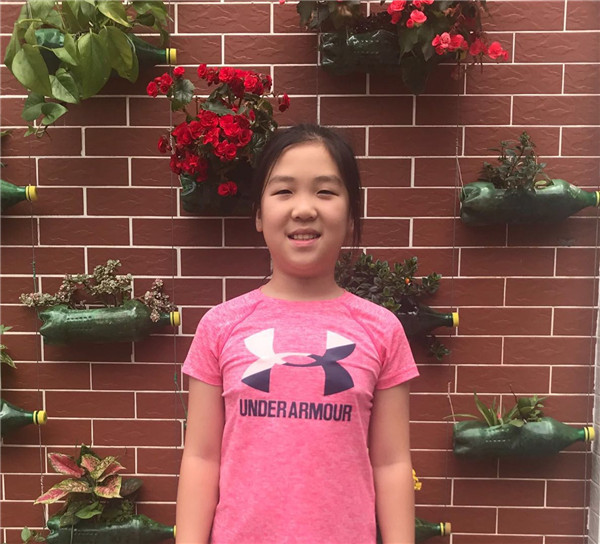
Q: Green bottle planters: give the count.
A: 11